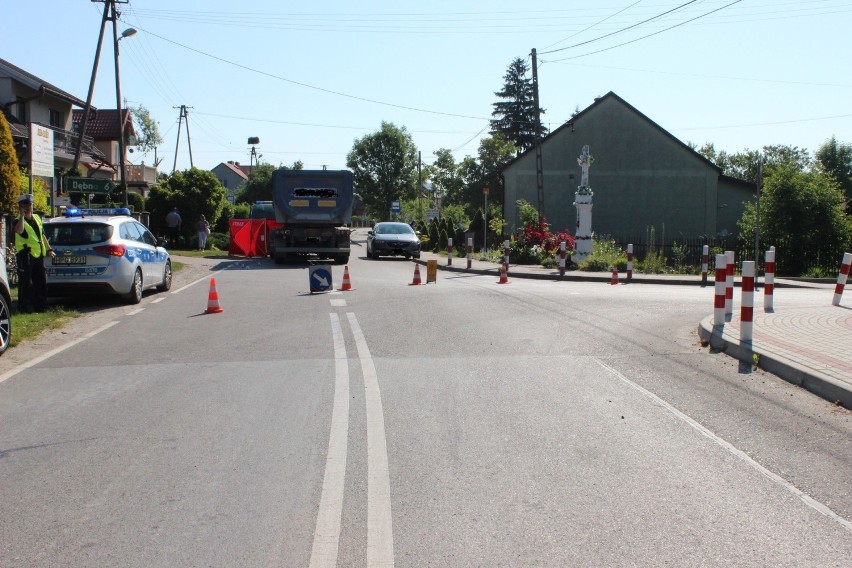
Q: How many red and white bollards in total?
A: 12